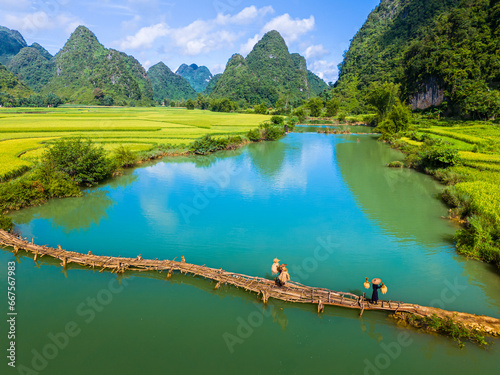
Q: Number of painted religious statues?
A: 0